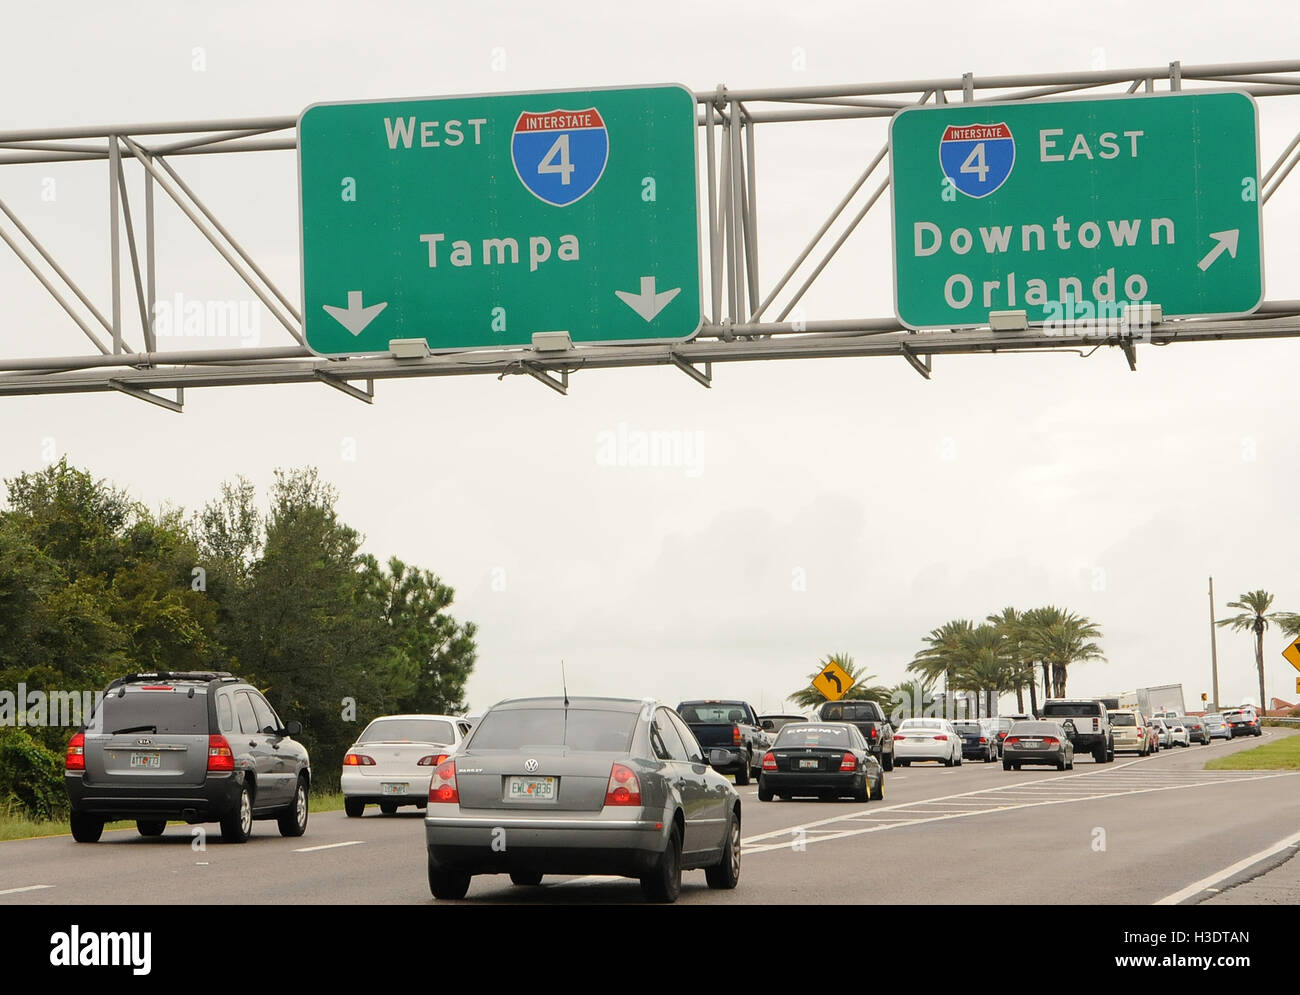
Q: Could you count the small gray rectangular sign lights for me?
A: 4